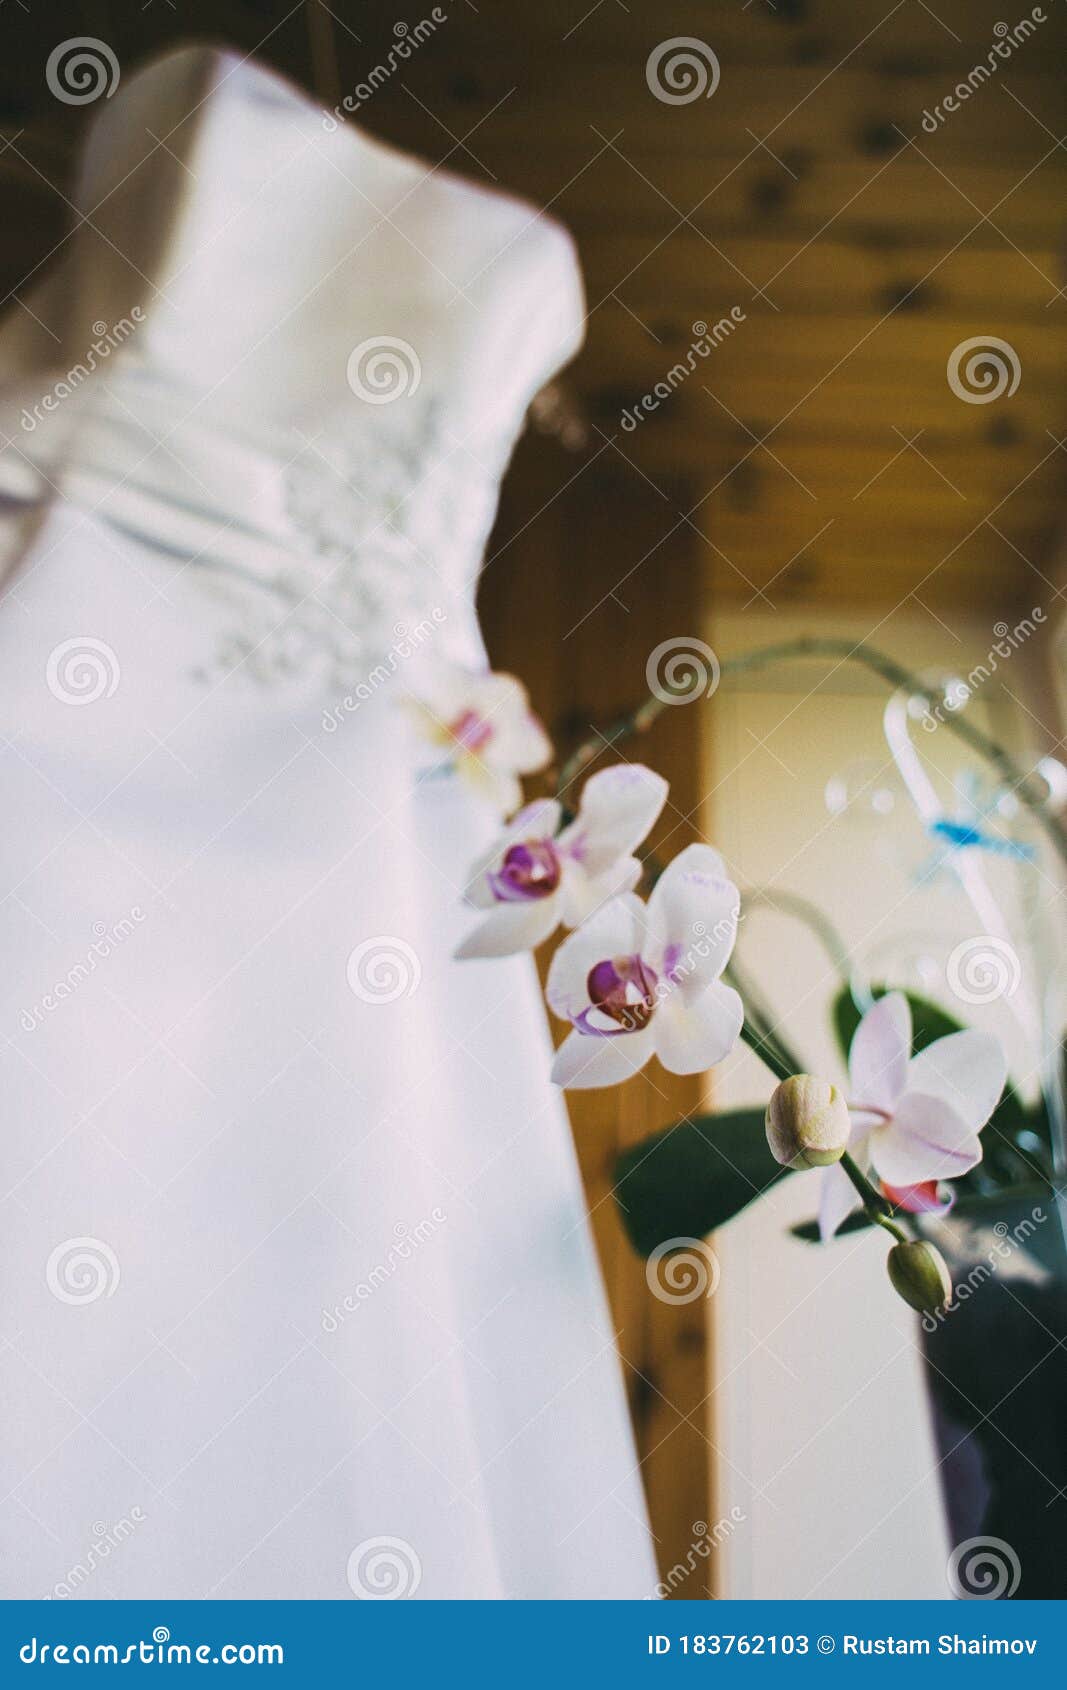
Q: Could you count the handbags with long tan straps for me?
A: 0